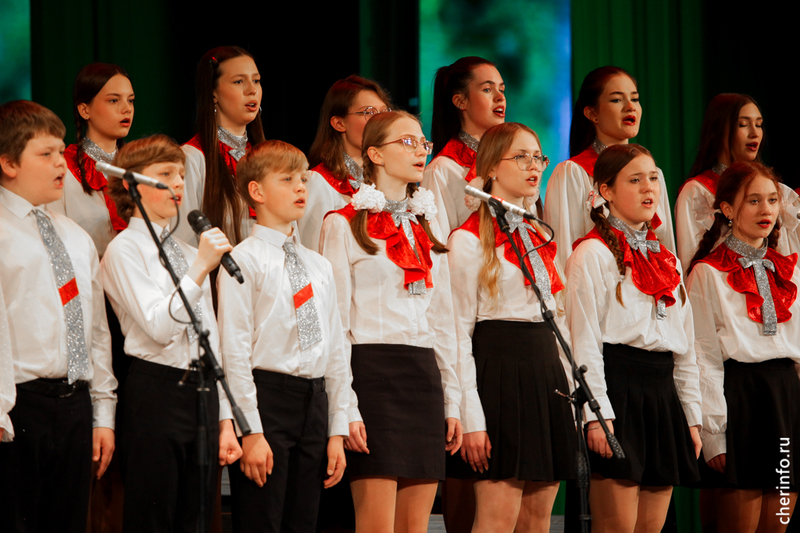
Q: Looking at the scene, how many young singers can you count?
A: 13